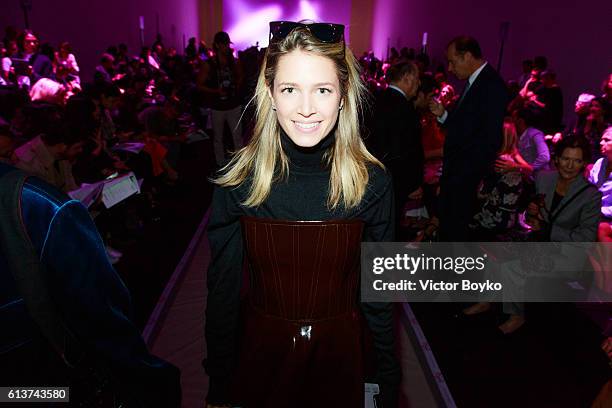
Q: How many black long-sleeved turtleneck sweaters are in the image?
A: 1